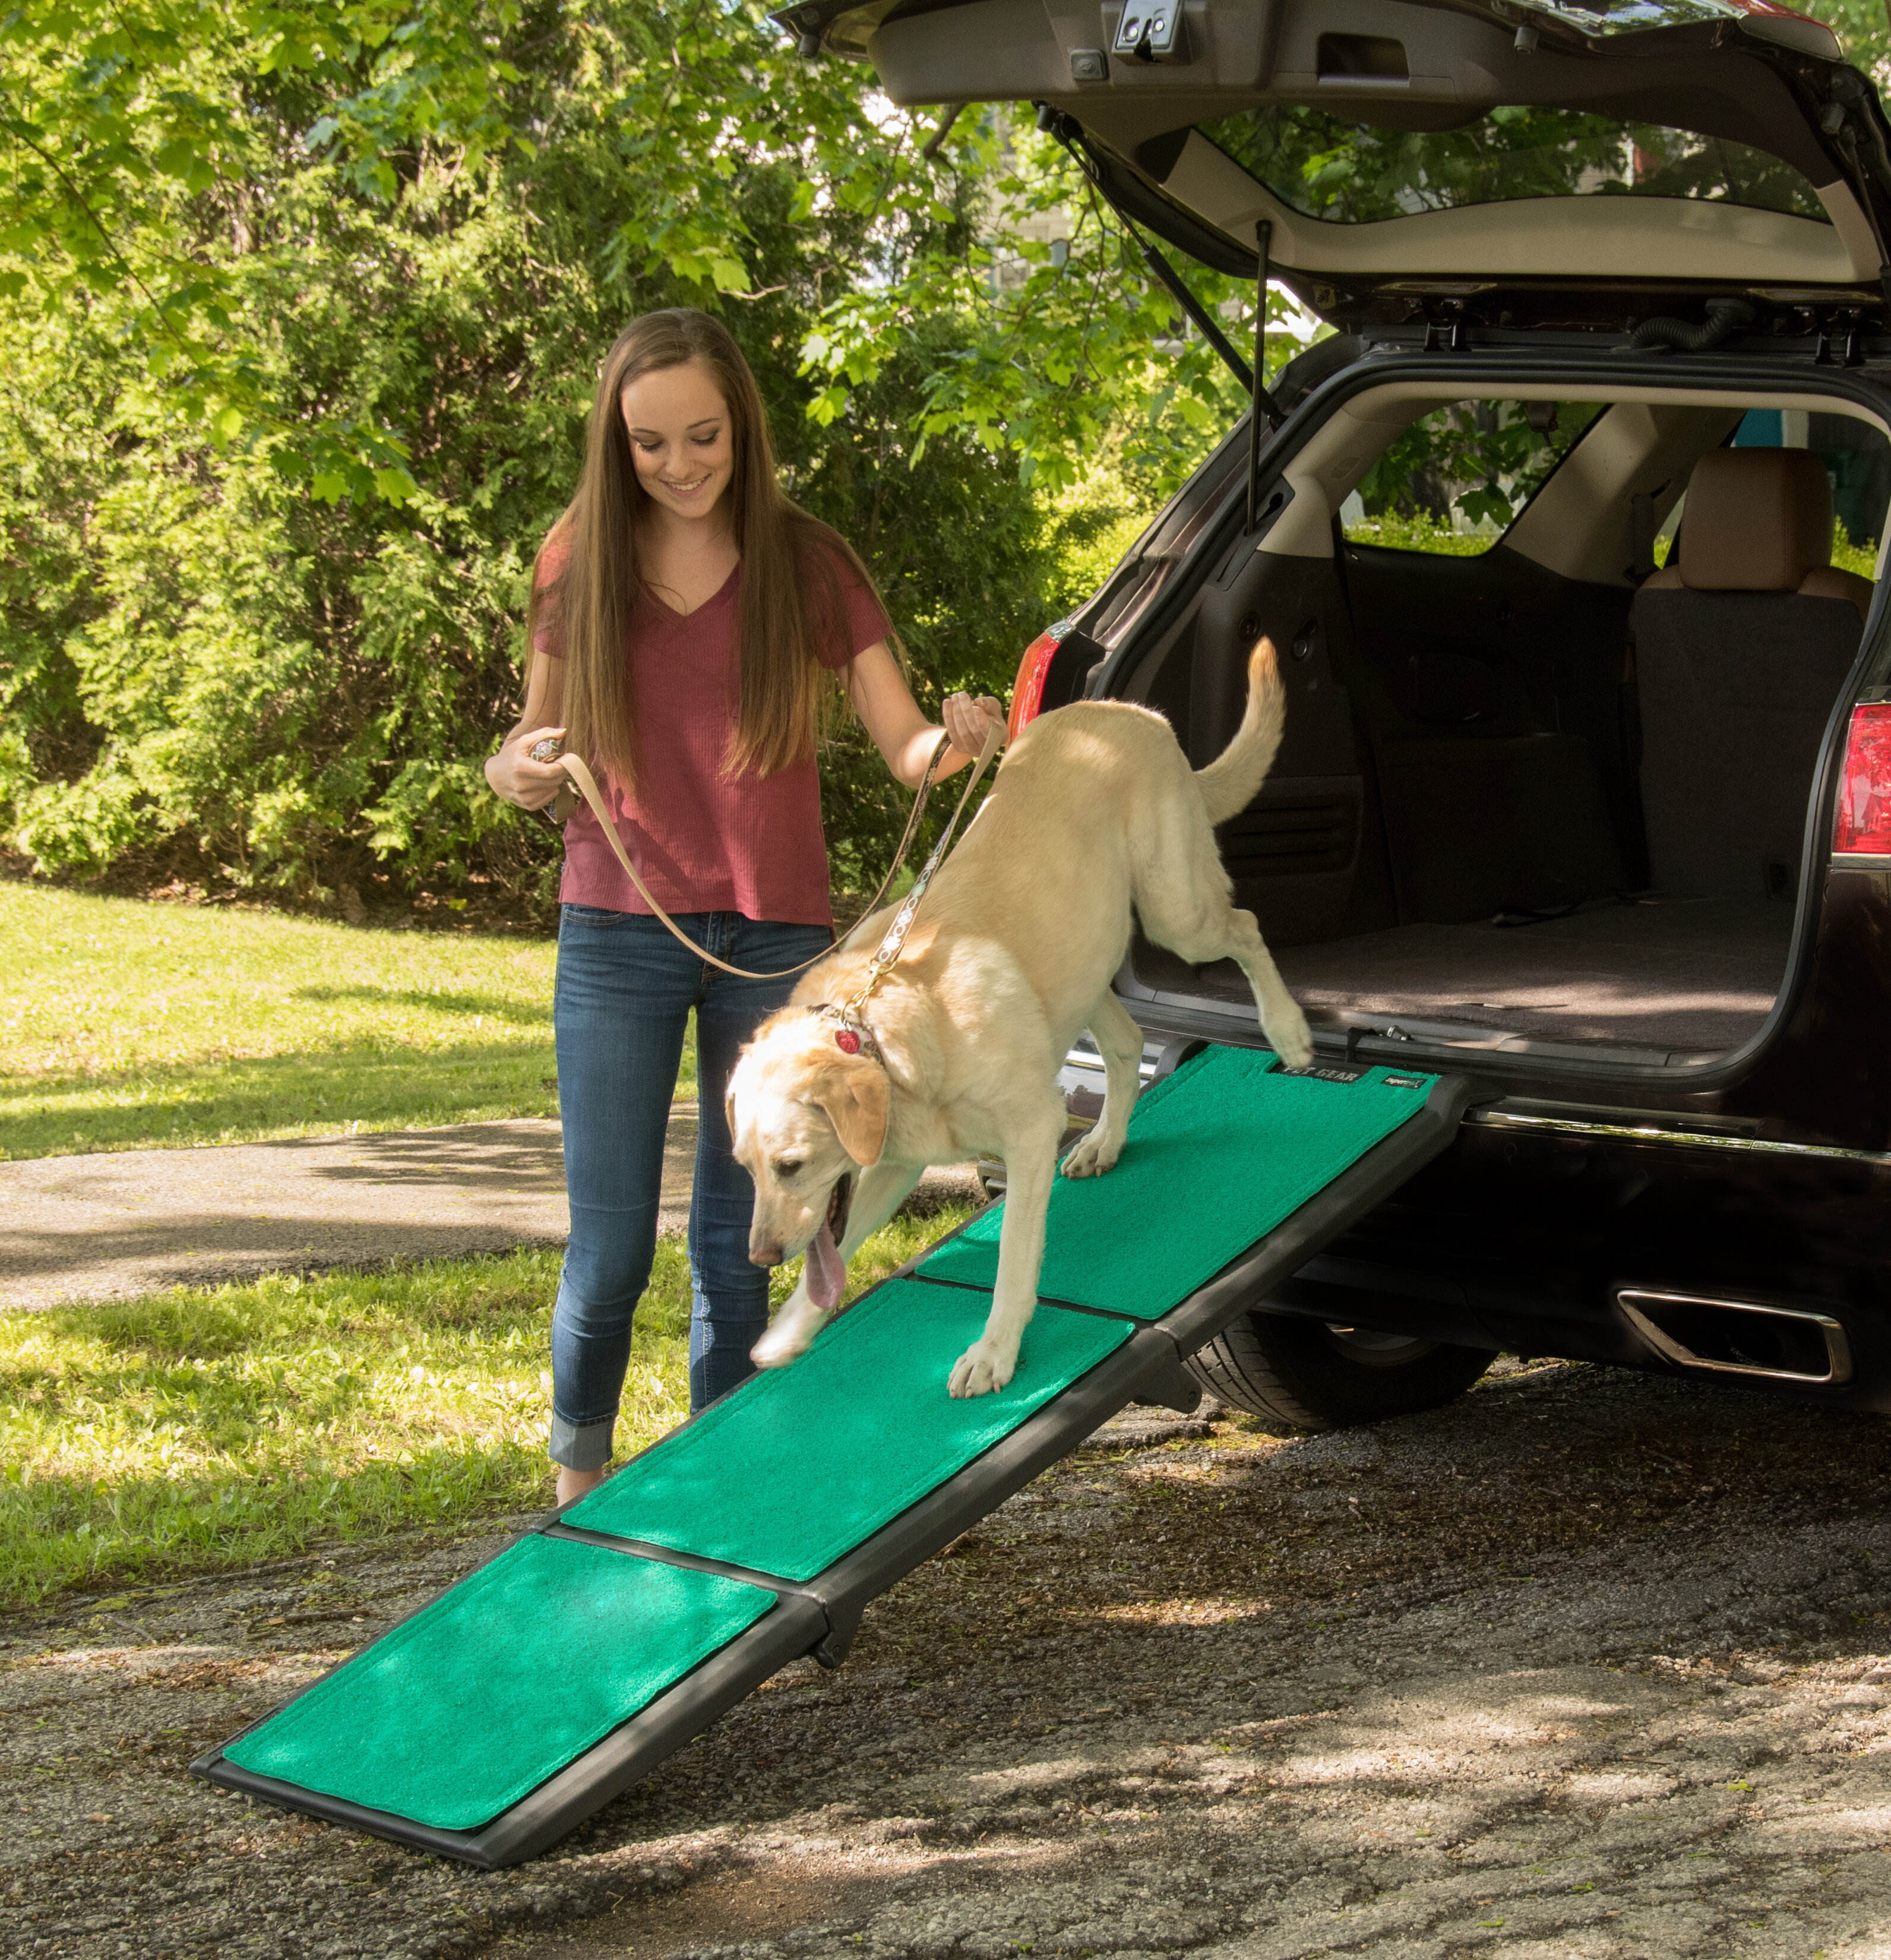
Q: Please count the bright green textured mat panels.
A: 3